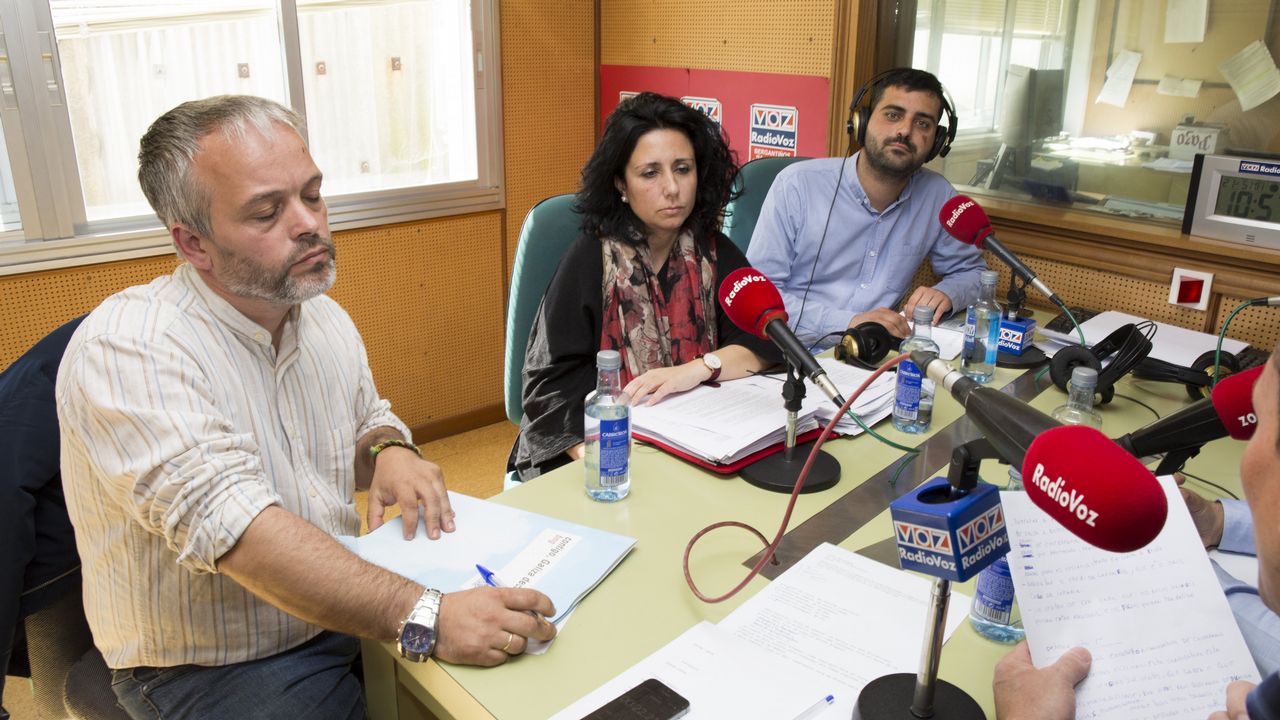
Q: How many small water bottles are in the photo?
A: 5